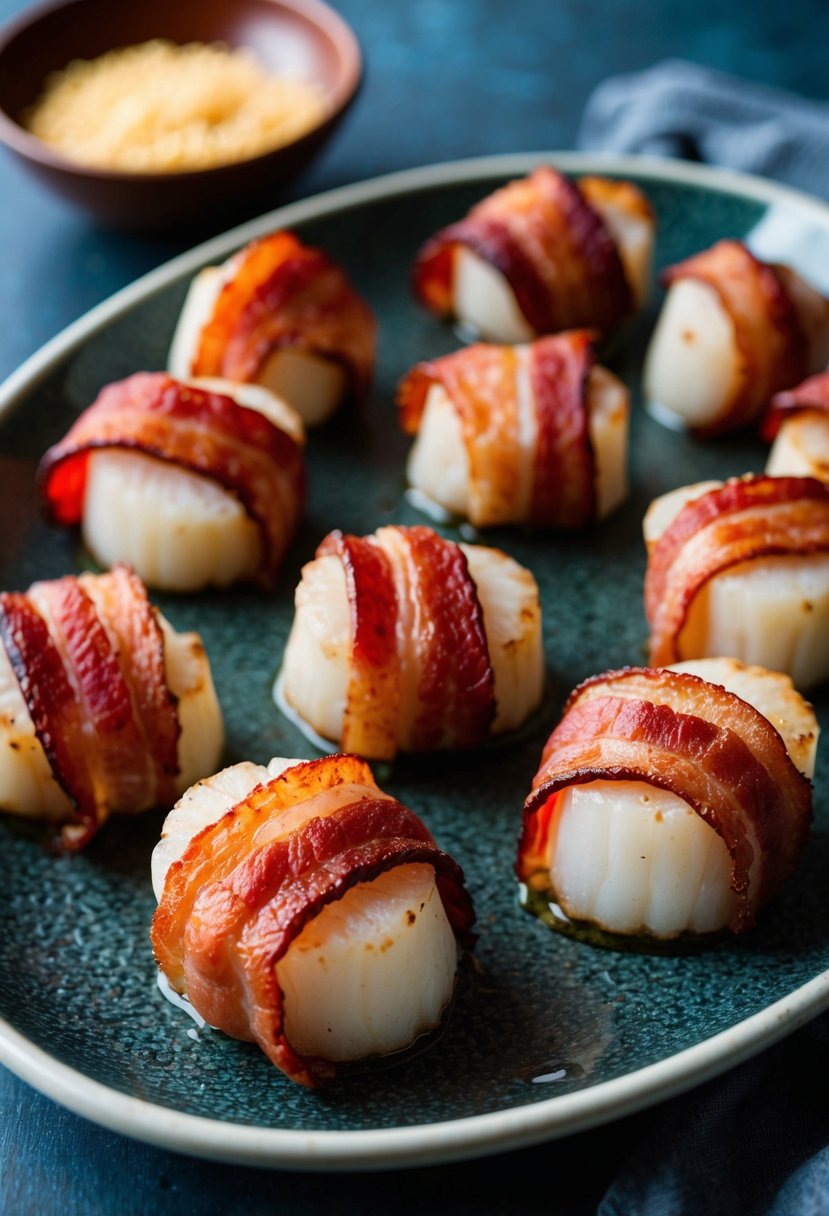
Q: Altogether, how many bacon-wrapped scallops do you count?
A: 11